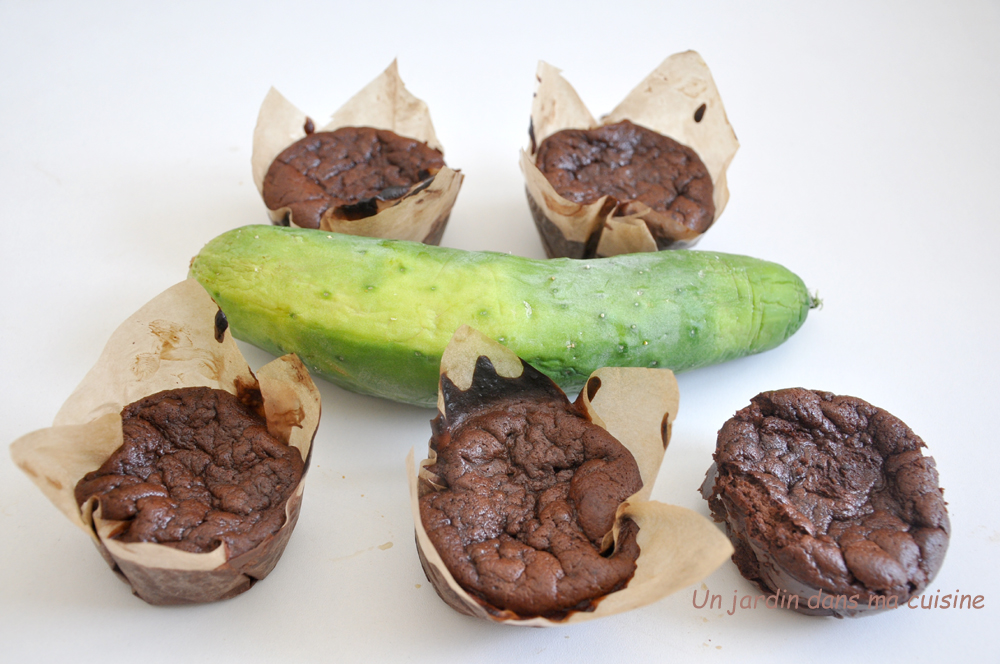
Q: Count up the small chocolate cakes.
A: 5